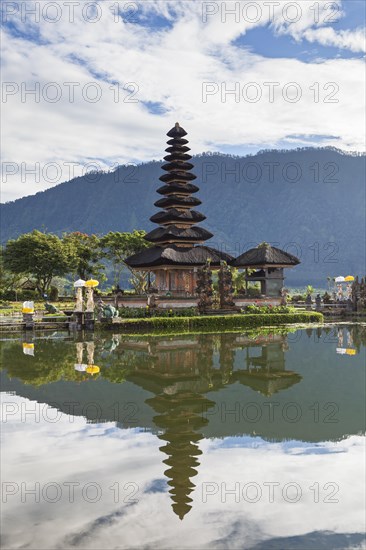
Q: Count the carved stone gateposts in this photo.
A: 2